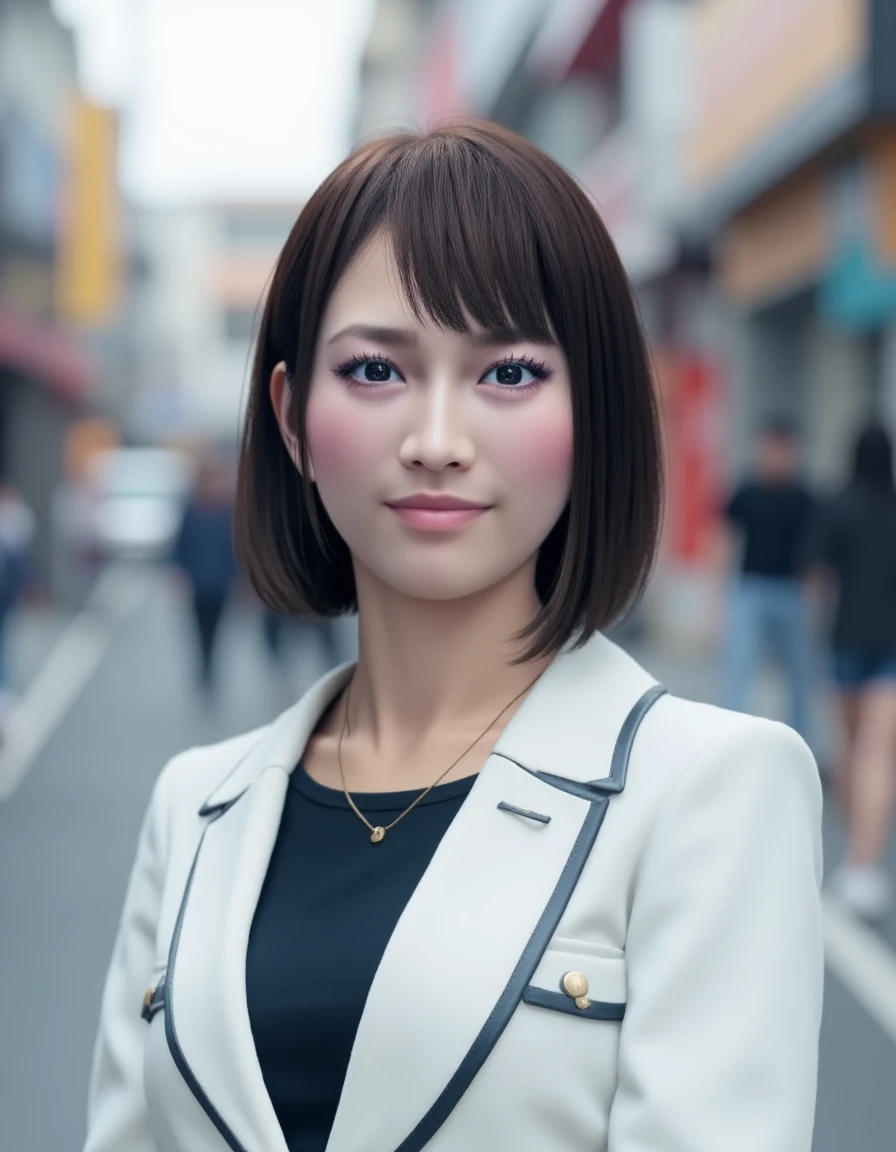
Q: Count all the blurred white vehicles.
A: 1